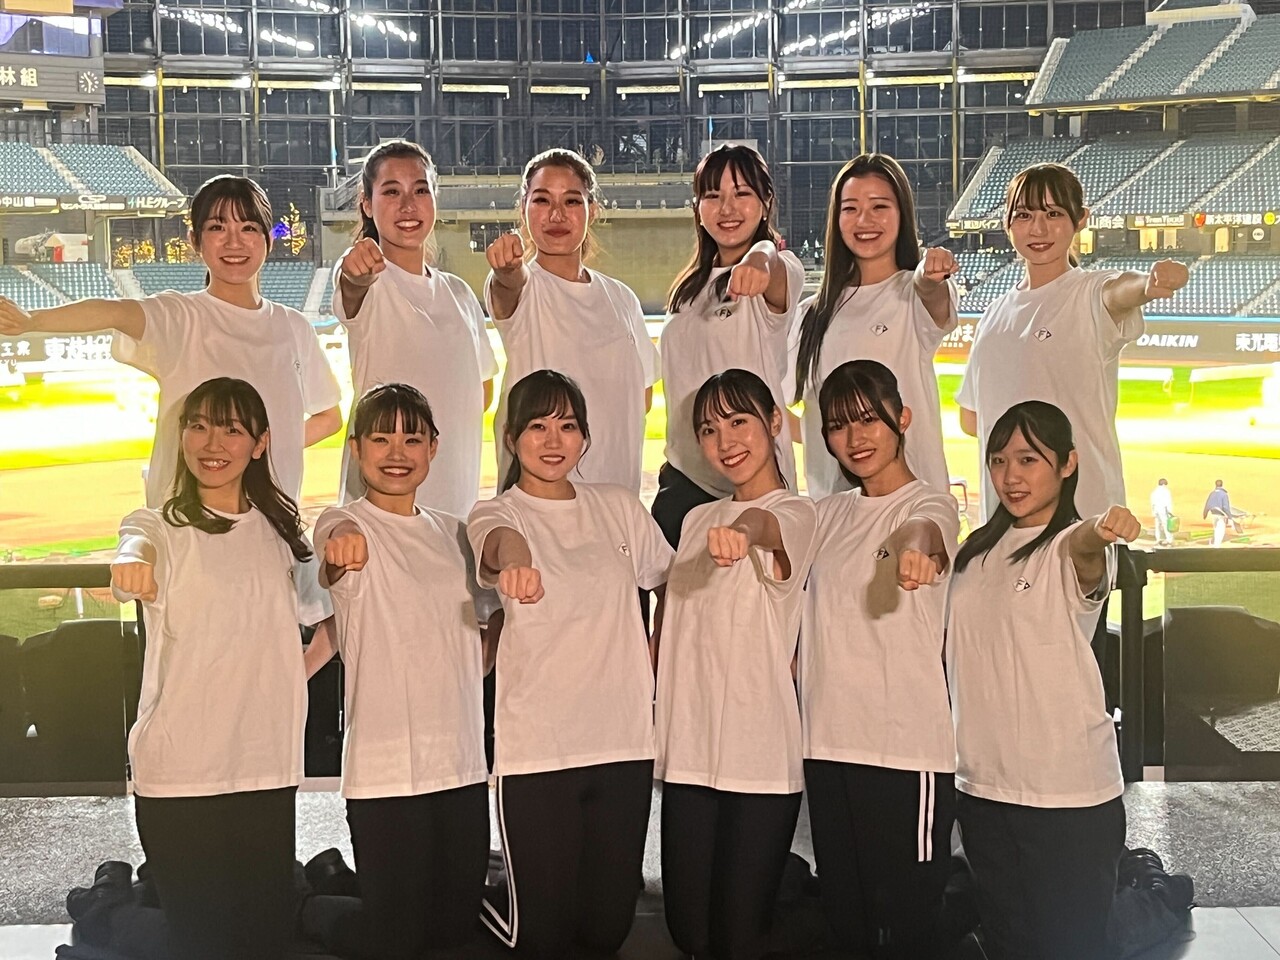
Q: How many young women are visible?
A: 12